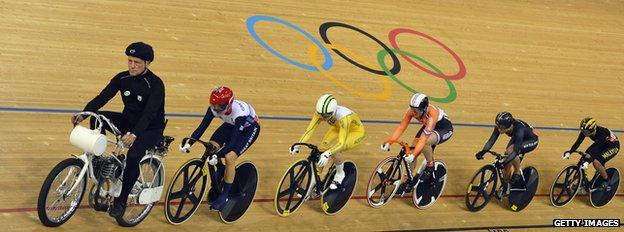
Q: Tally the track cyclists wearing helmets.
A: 5